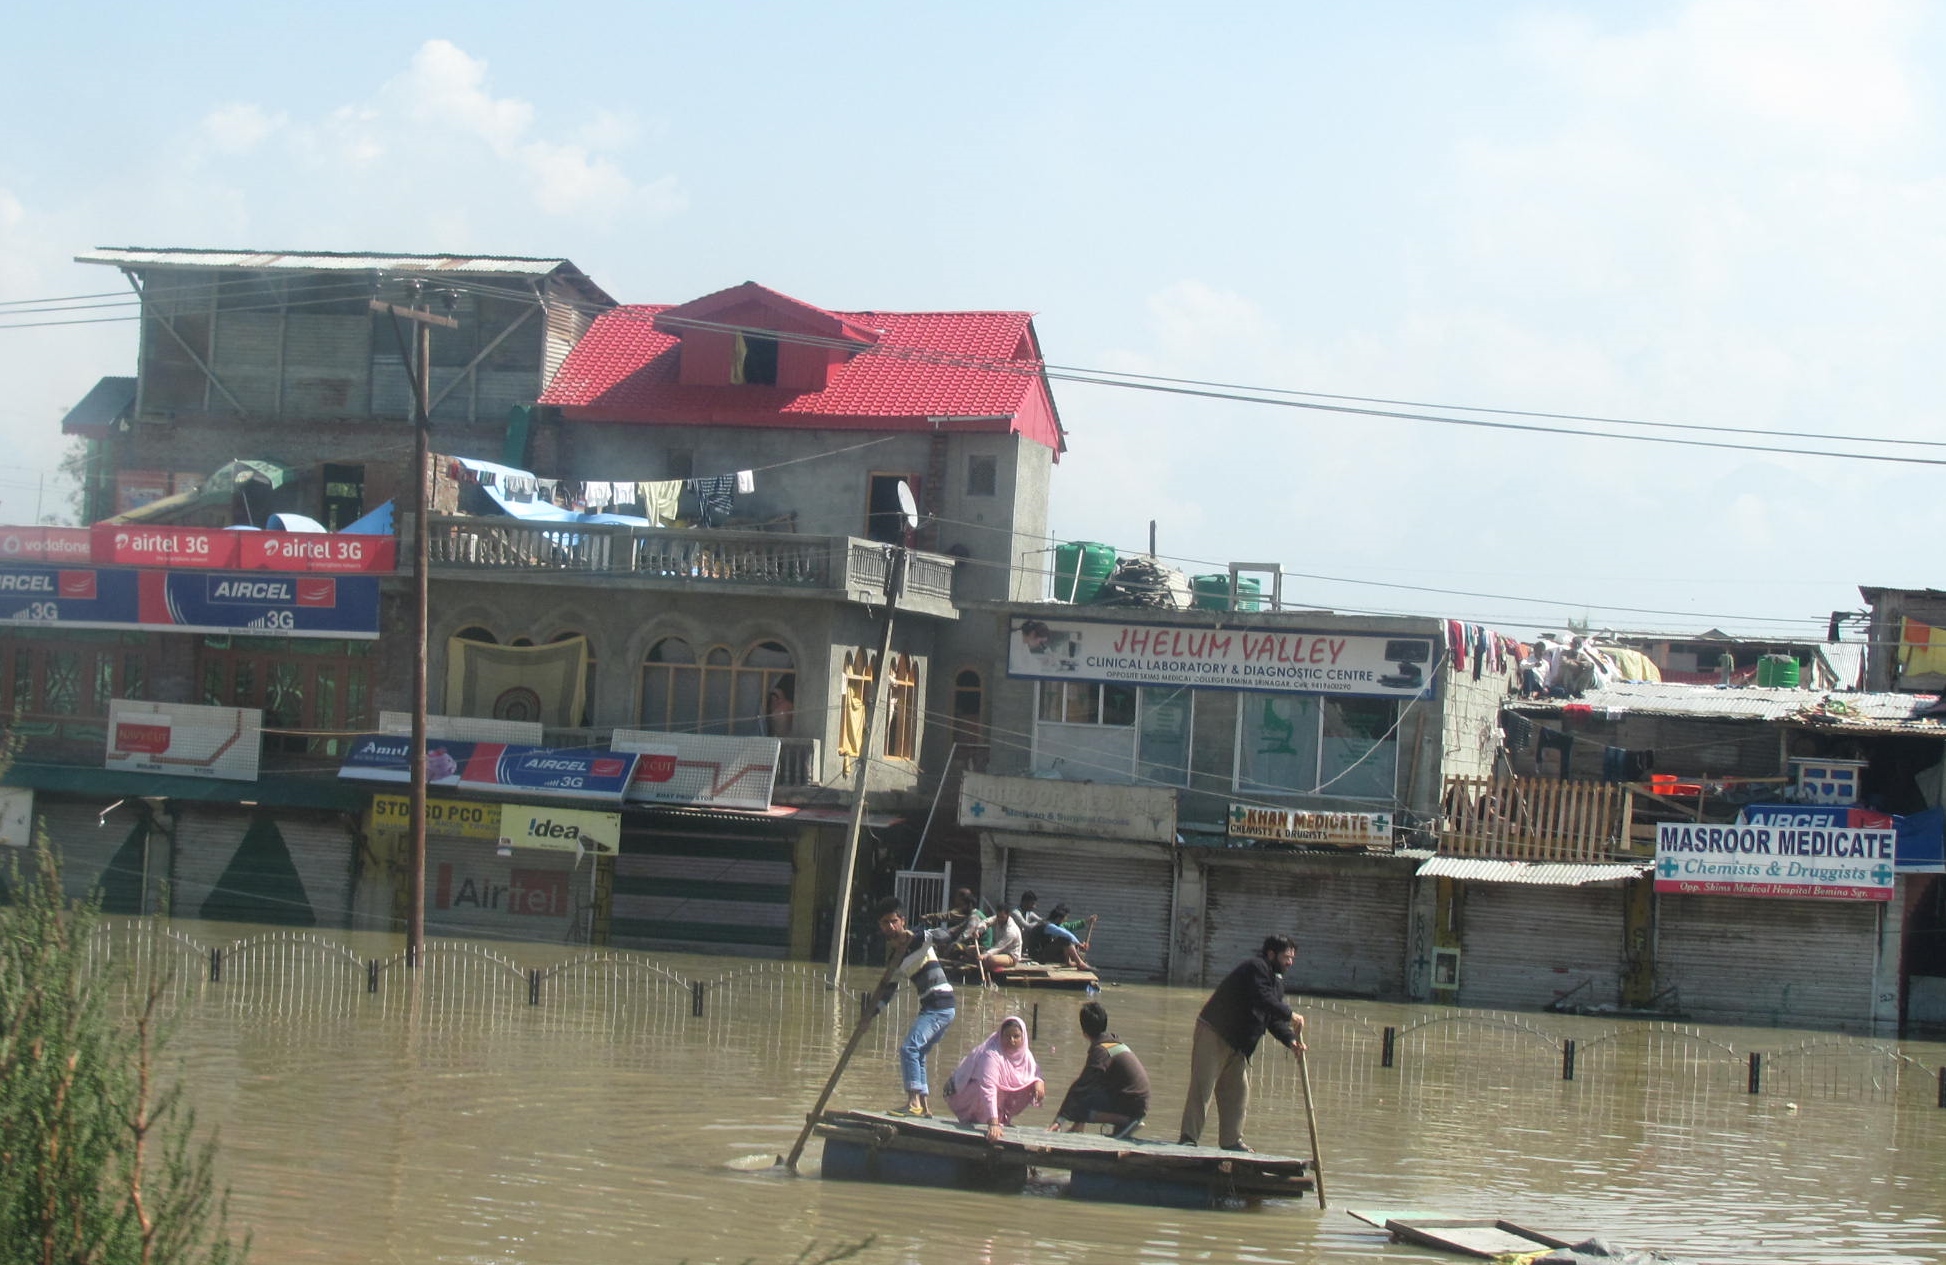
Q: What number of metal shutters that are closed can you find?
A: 8